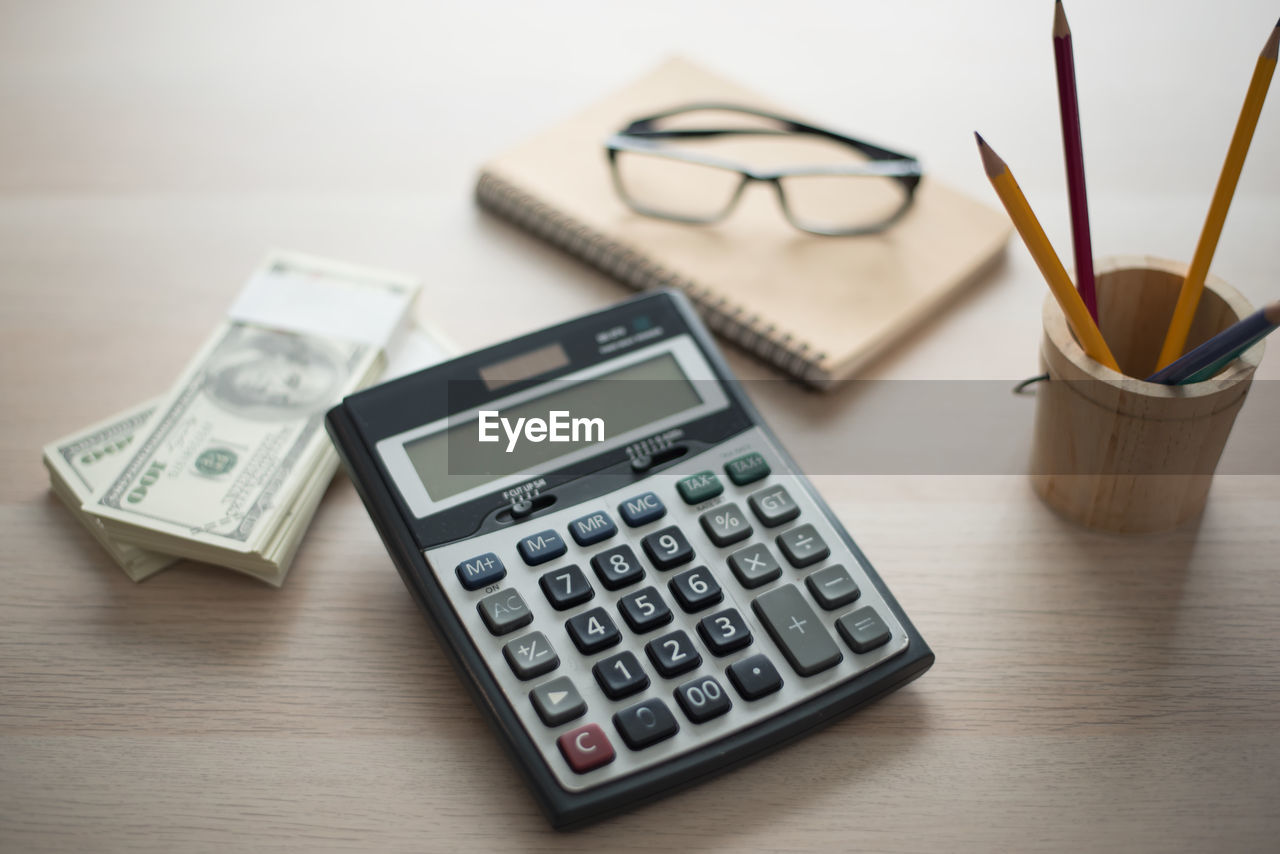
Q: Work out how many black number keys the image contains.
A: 11